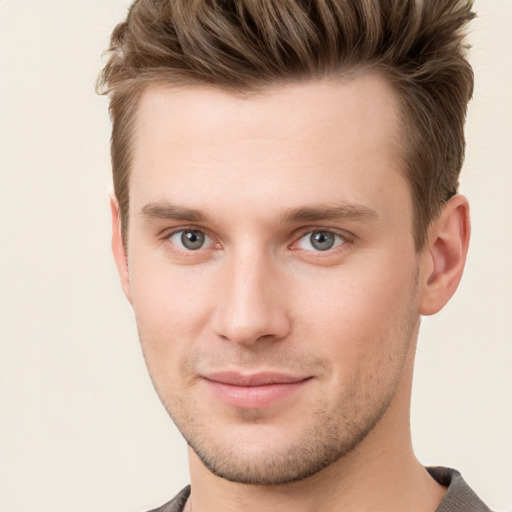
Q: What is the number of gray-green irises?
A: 2